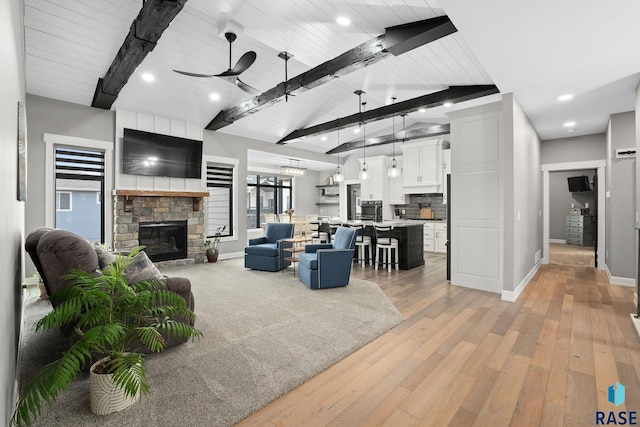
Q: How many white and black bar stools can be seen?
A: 4